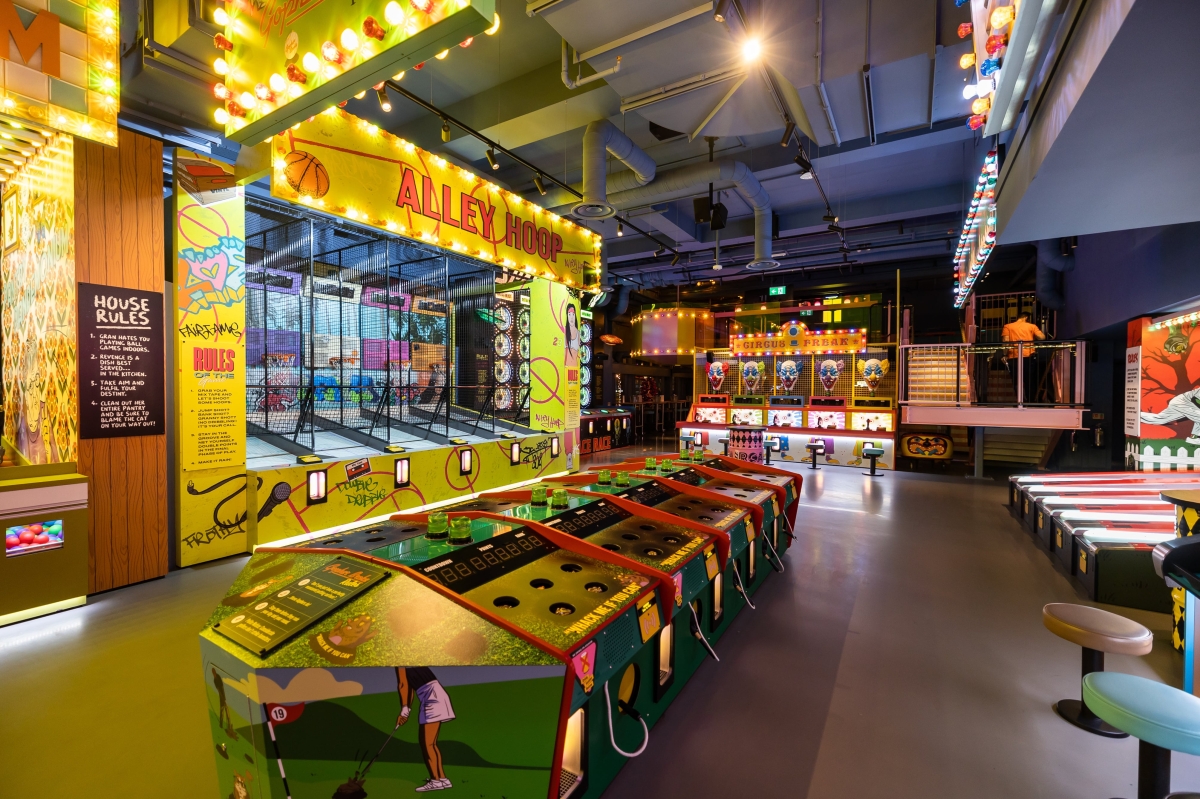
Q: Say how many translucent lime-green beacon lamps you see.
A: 10